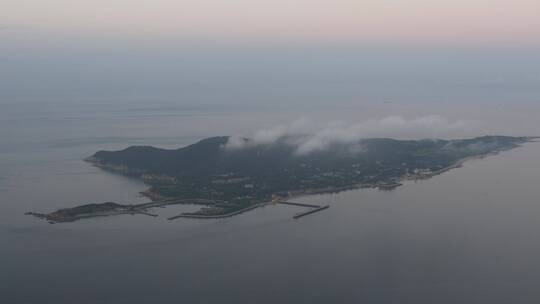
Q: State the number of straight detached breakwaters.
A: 1